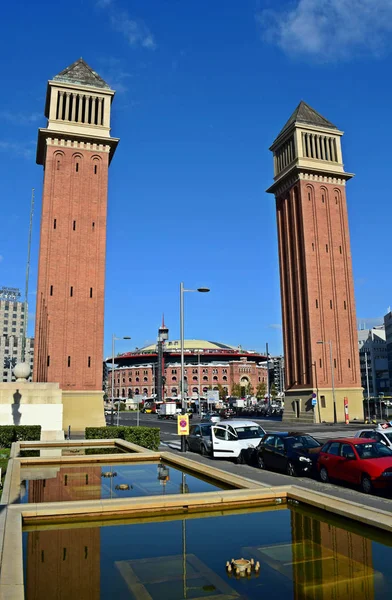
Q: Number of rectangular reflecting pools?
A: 3